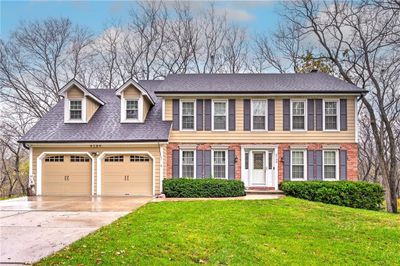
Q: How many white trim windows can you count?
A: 11